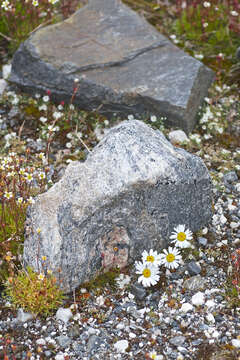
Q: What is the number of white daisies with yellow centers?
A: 4